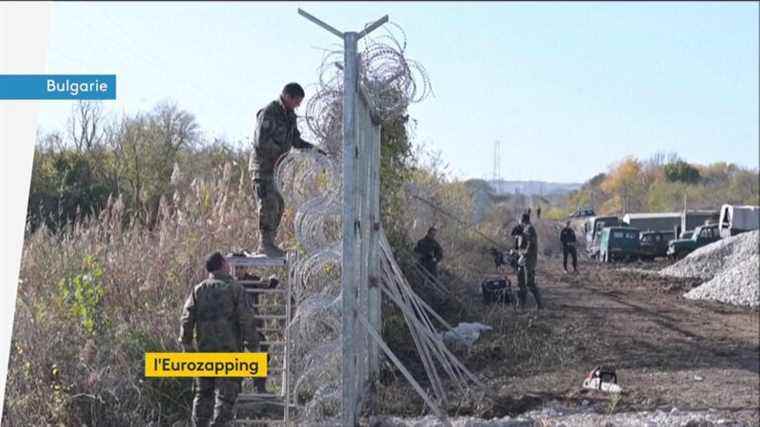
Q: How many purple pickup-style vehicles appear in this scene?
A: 0